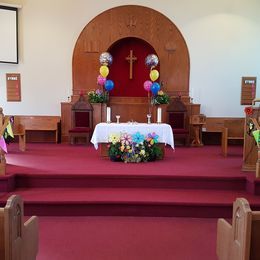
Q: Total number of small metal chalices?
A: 2